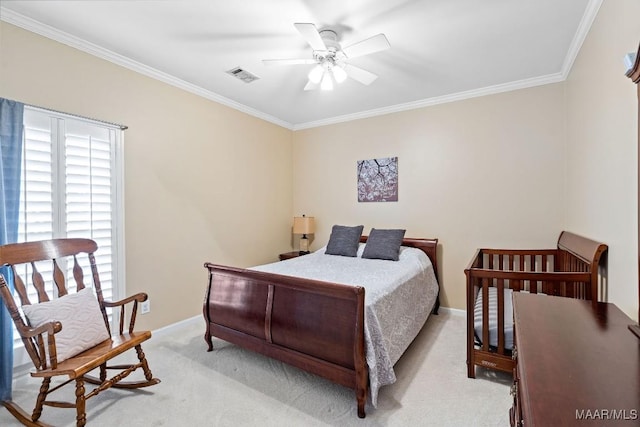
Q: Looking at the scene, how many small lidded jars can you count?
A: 0